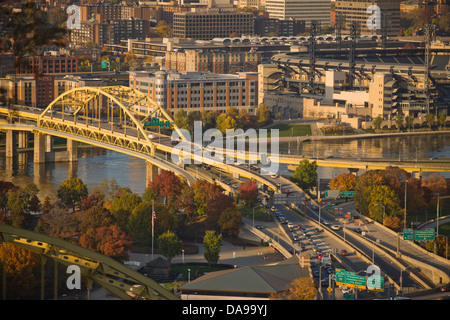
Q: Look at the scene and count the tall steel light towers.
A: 5